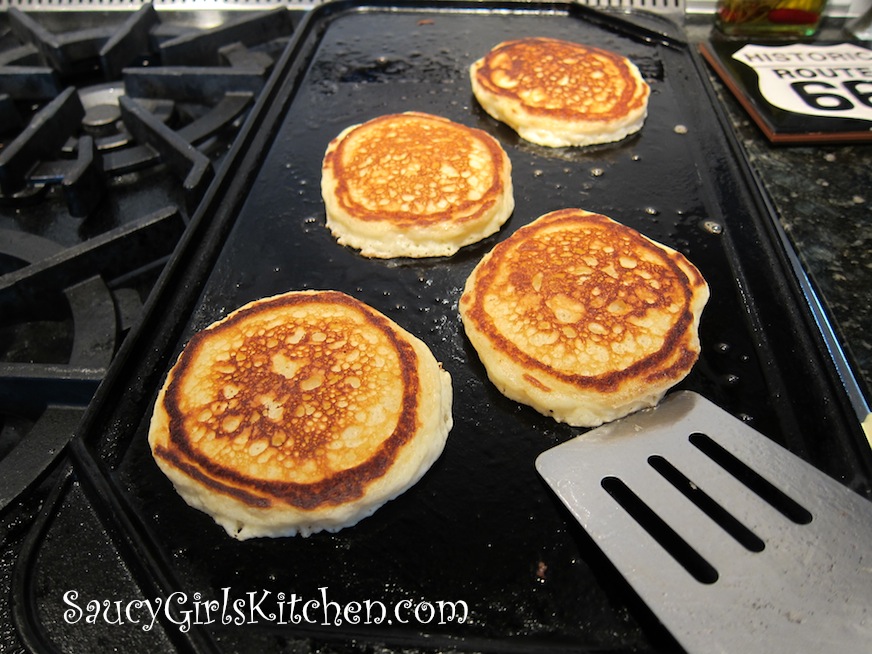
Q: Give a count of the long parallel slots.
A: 3